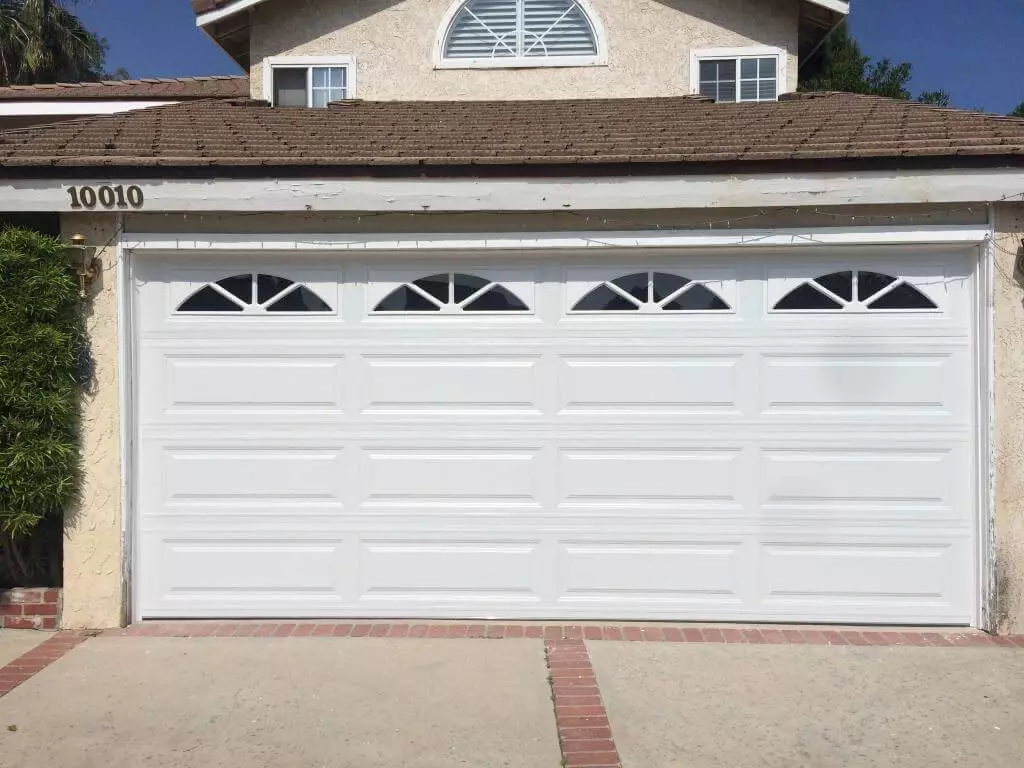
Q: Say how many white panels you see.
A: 12